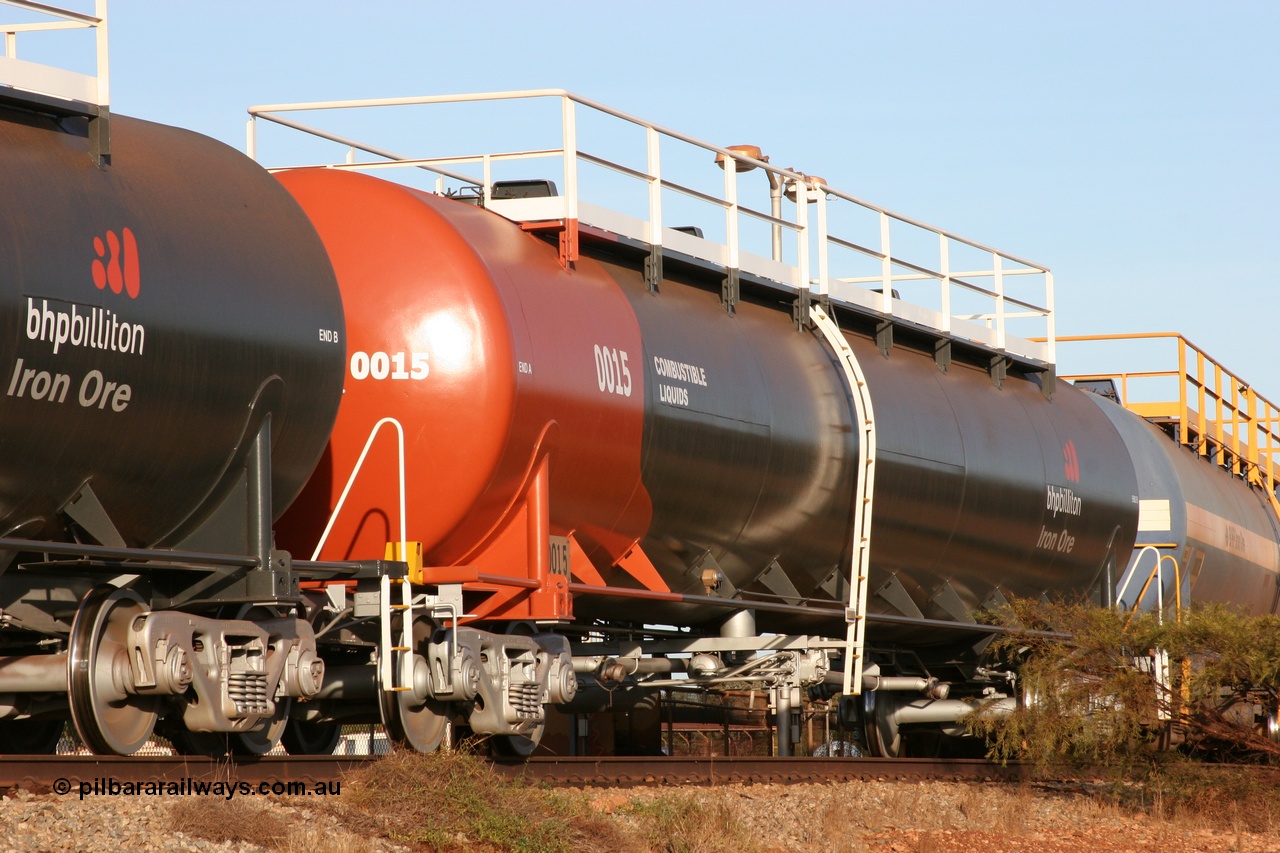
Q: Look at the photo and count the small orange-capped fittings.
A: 2